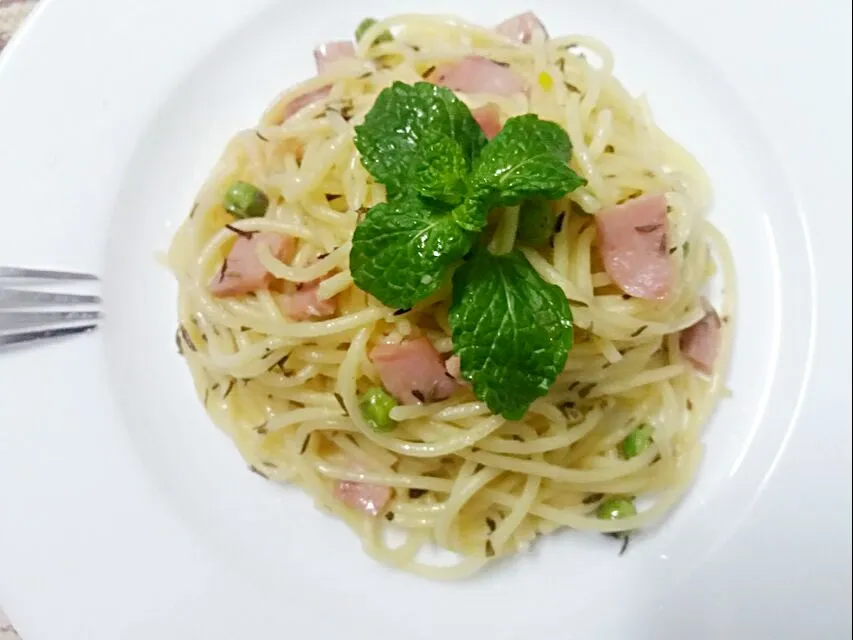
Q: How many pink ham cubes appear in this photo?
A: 11